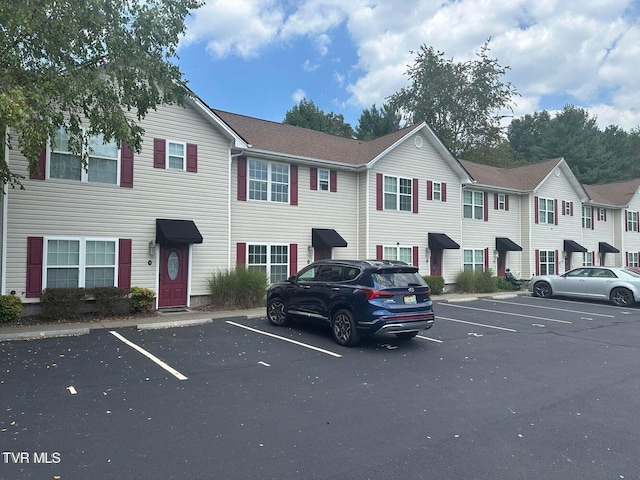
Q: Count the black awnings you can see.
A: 6